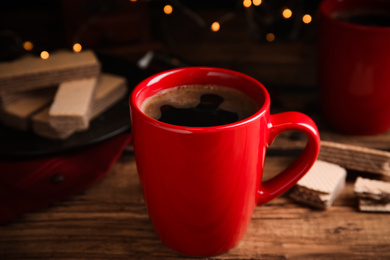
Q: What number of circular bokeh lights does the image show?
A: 11